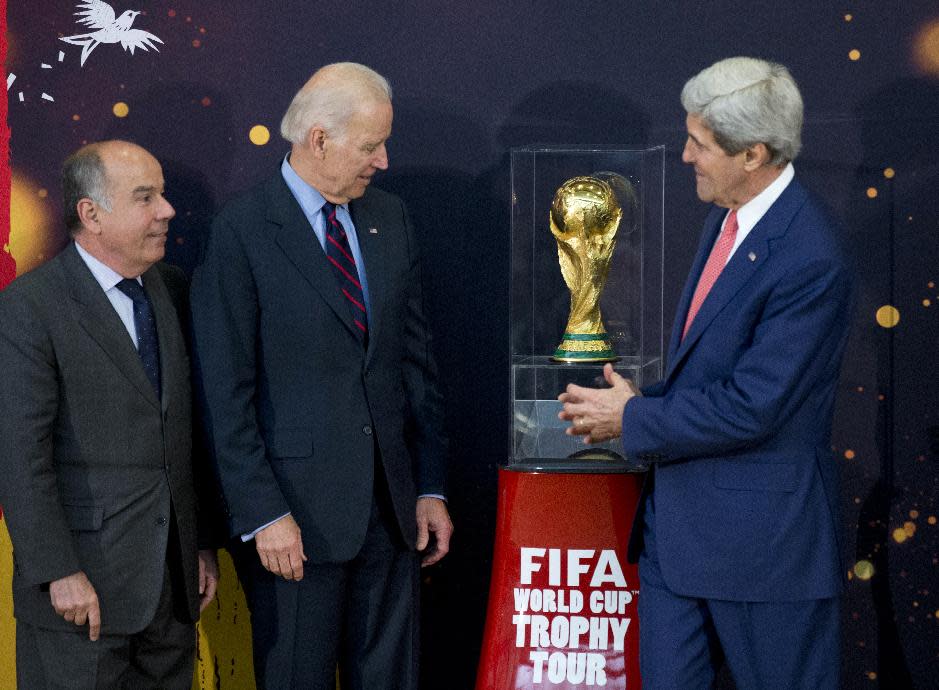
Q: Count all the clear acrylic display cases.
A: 1